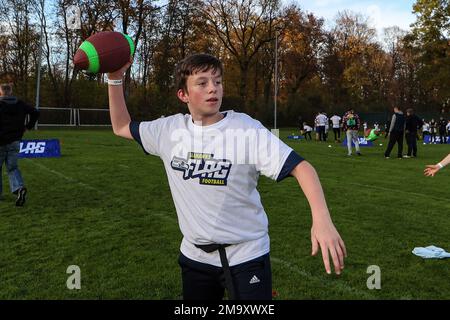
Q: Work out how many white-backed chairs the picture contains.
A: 0